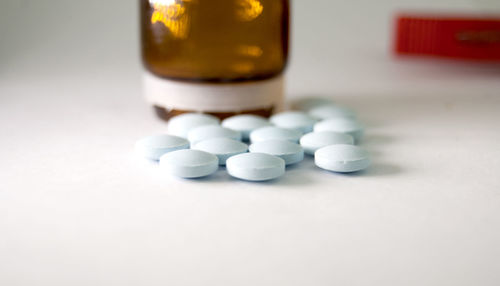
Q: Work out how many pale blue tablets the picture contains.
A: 15